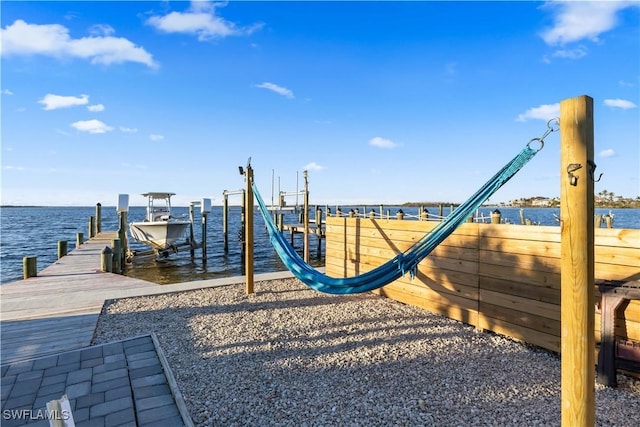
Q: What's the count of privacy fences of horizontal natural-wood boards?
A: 1